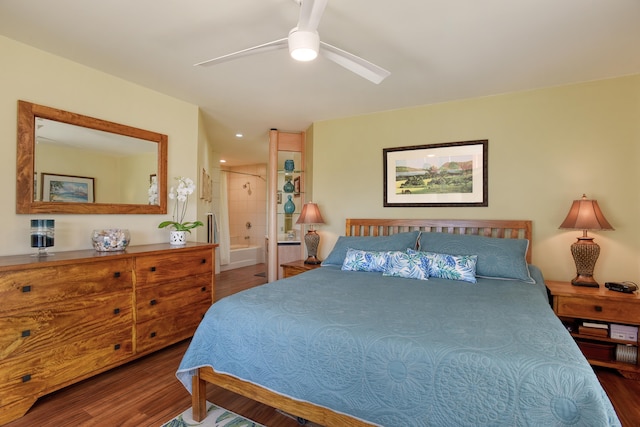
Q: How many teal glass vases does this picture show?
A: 3